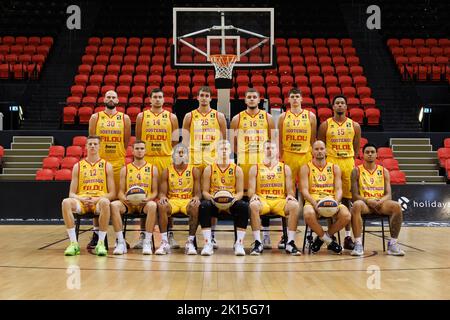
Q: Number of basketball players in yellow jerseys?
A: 13